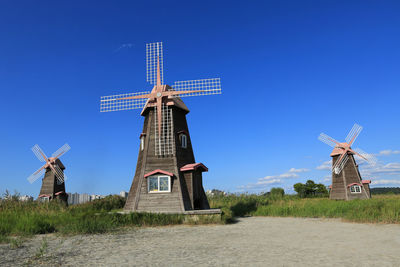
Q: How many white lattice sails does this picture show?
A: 12